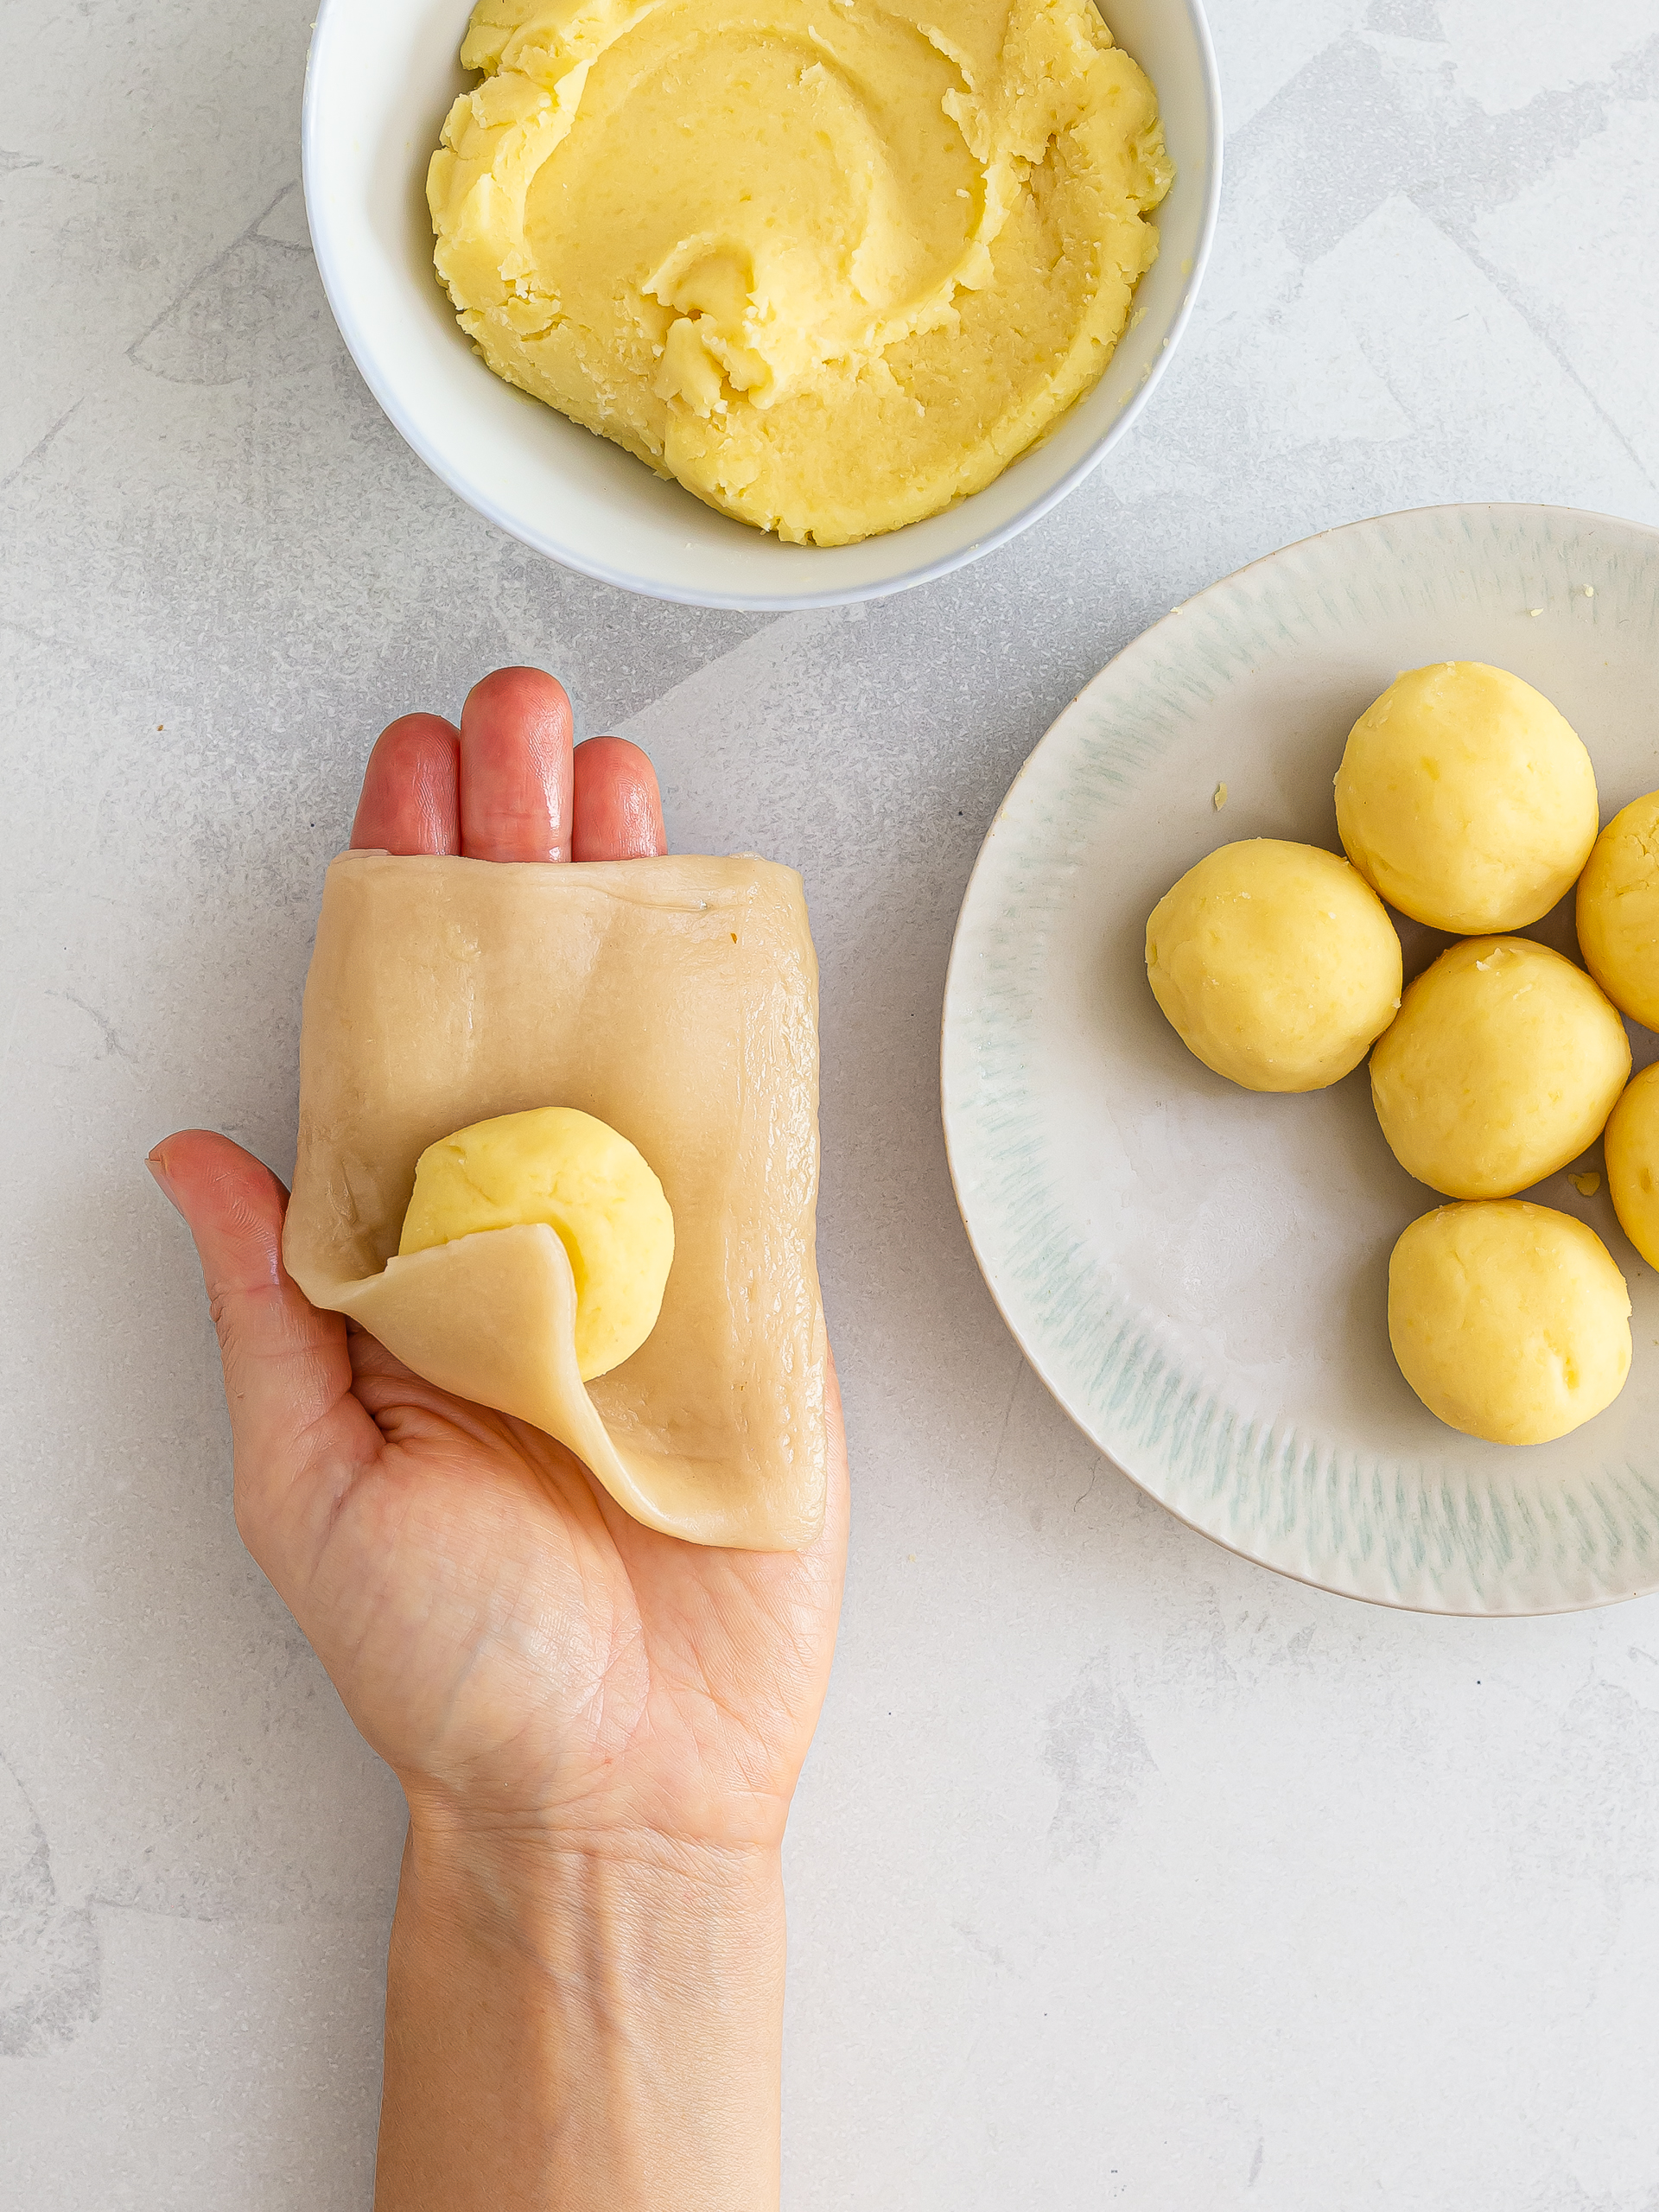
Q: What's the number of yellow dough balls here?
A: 7